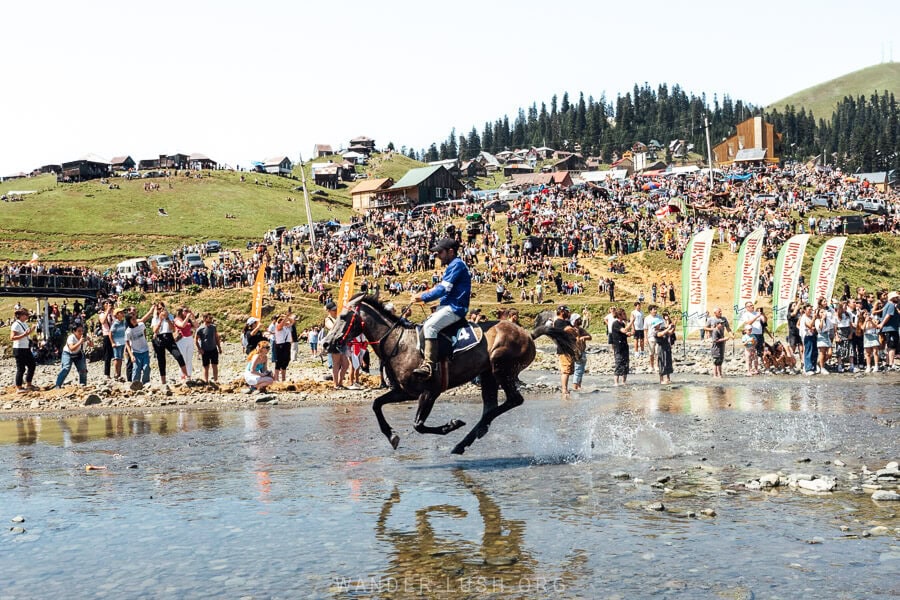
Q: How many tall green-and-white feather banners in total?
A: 4